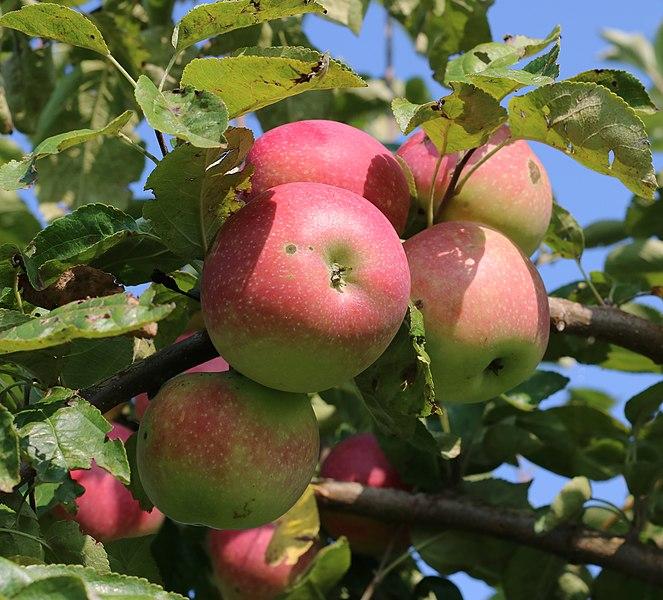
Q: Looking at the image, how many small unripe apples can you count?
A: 0